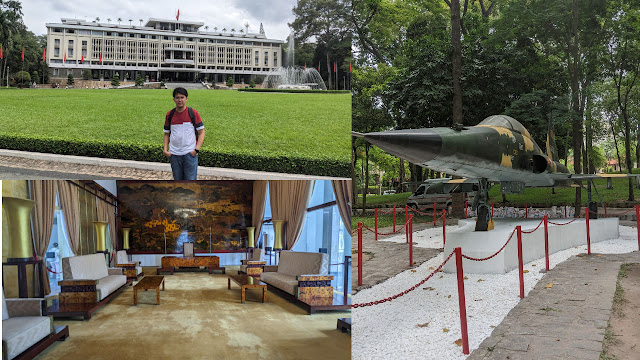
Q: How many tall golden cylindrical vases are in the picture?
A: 5